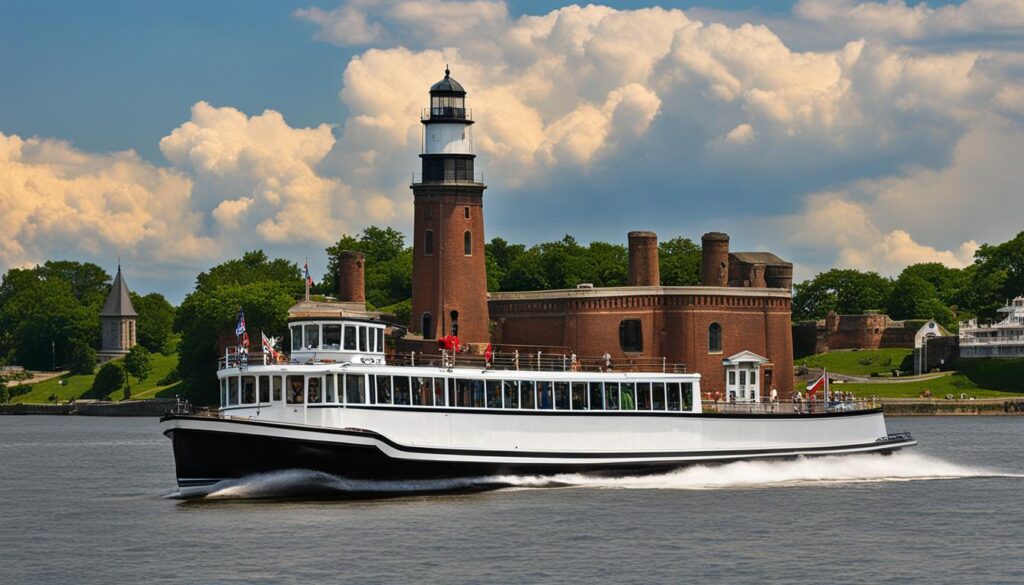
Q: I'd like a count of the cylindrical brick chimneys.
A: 3